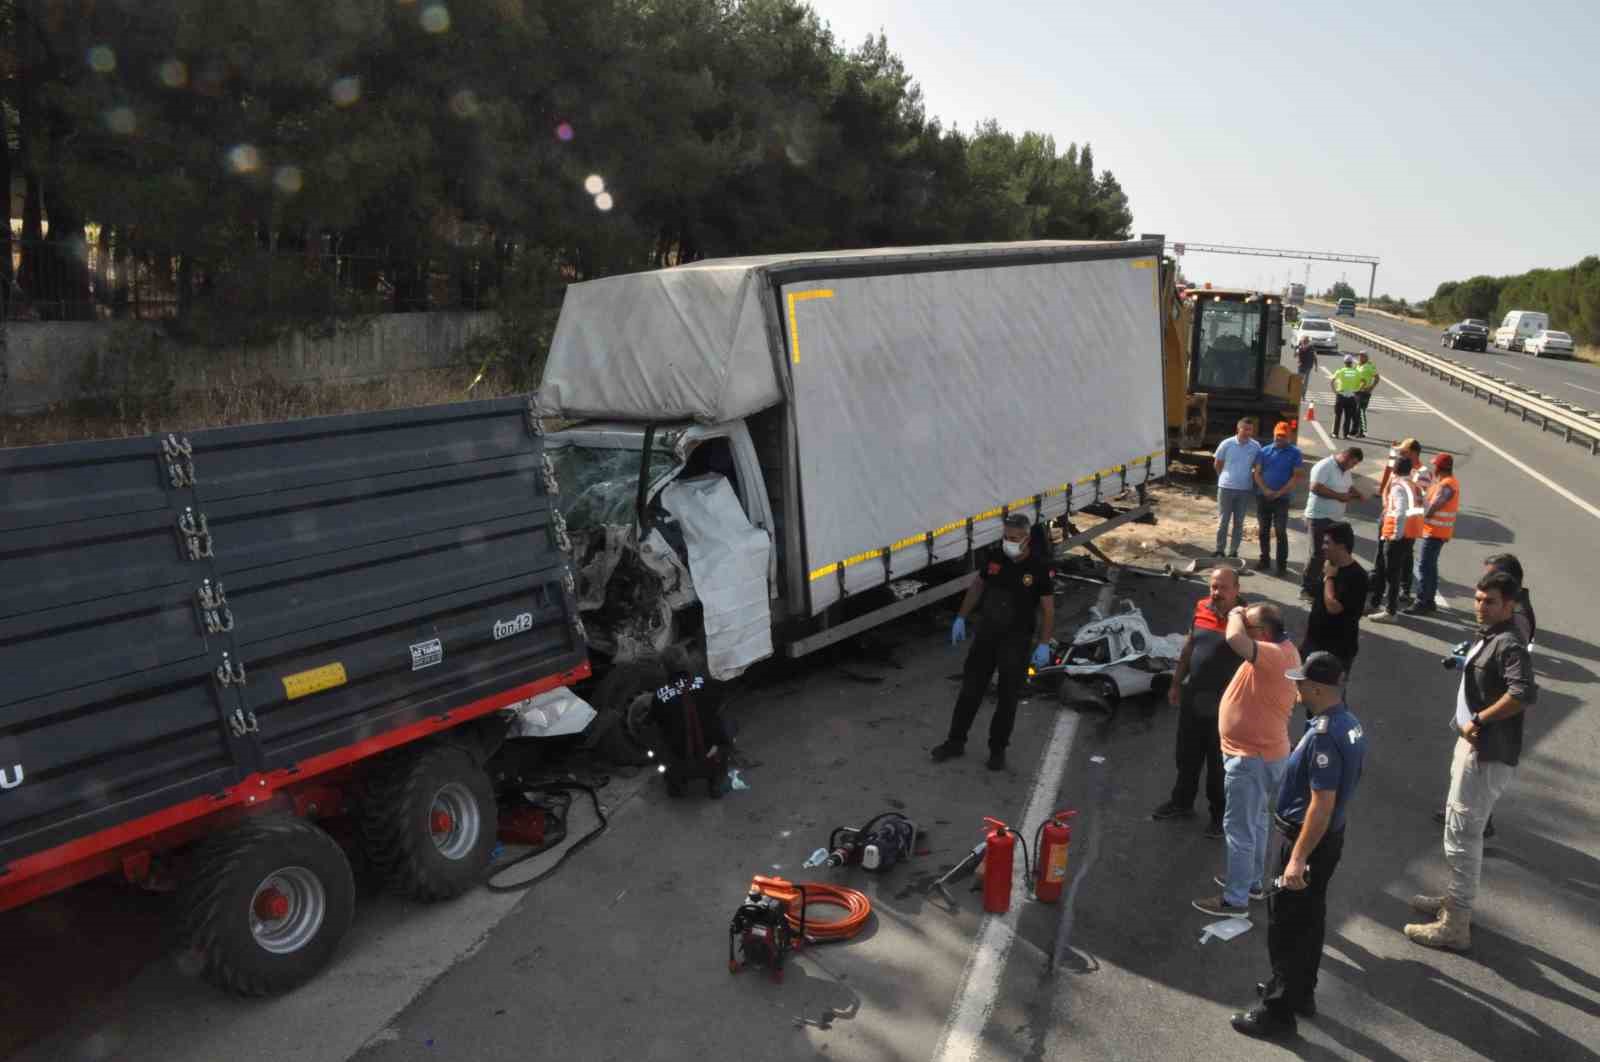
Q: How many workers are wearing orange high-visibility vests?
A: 3